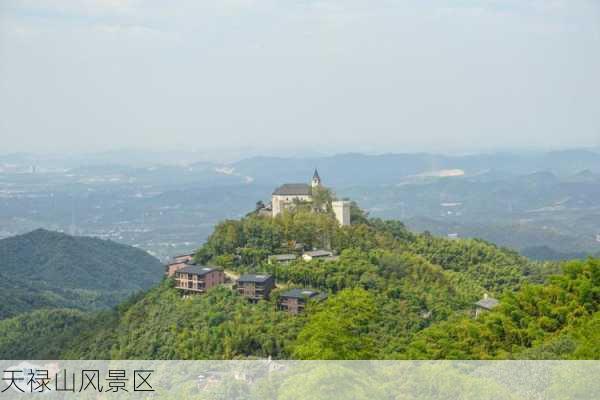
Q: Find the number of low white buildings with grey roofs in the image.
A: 2